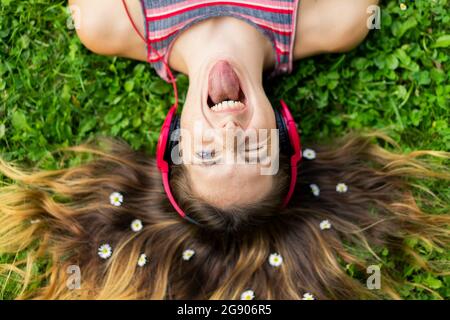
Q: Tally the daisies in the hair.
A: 12